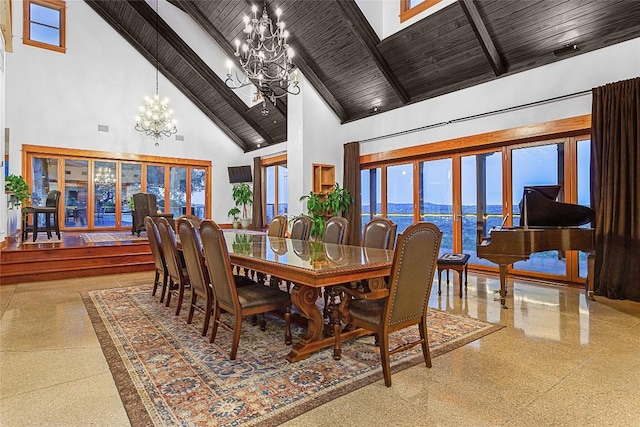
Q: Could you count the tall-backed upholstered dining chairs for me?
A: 10